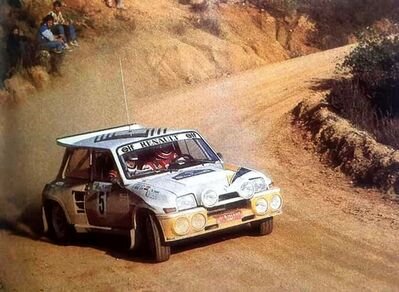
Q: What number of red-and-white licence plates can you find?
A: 1